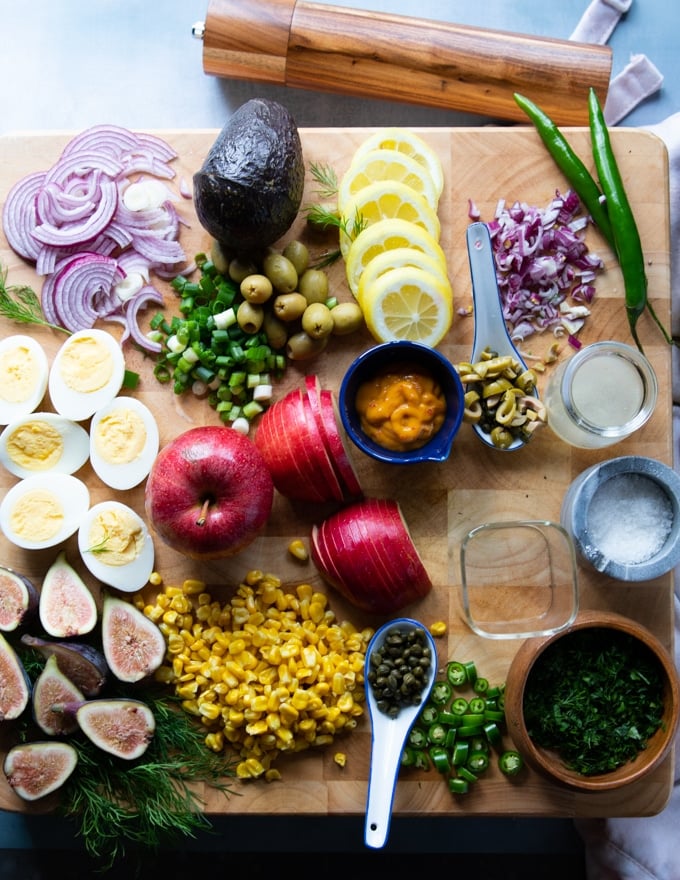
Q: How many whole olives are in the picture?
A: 12